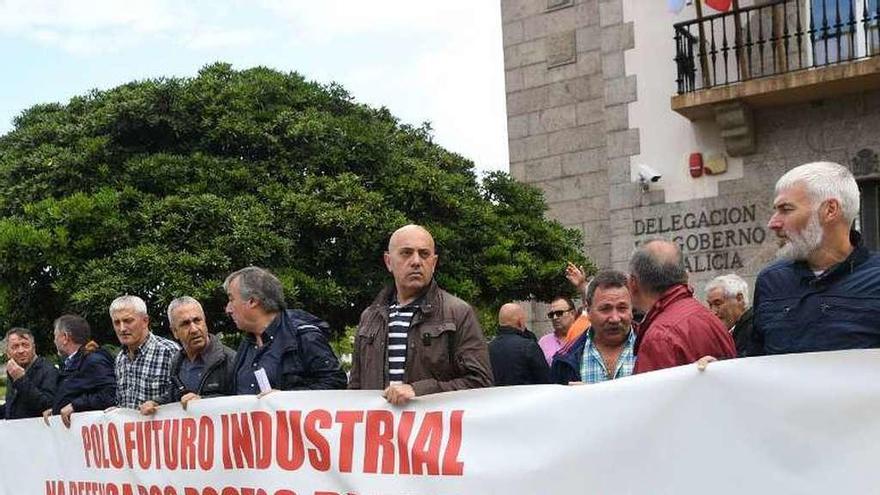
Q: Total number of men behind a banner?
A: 12